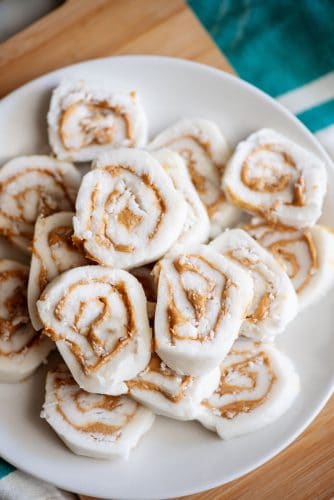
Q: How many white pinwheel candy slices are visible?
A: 15